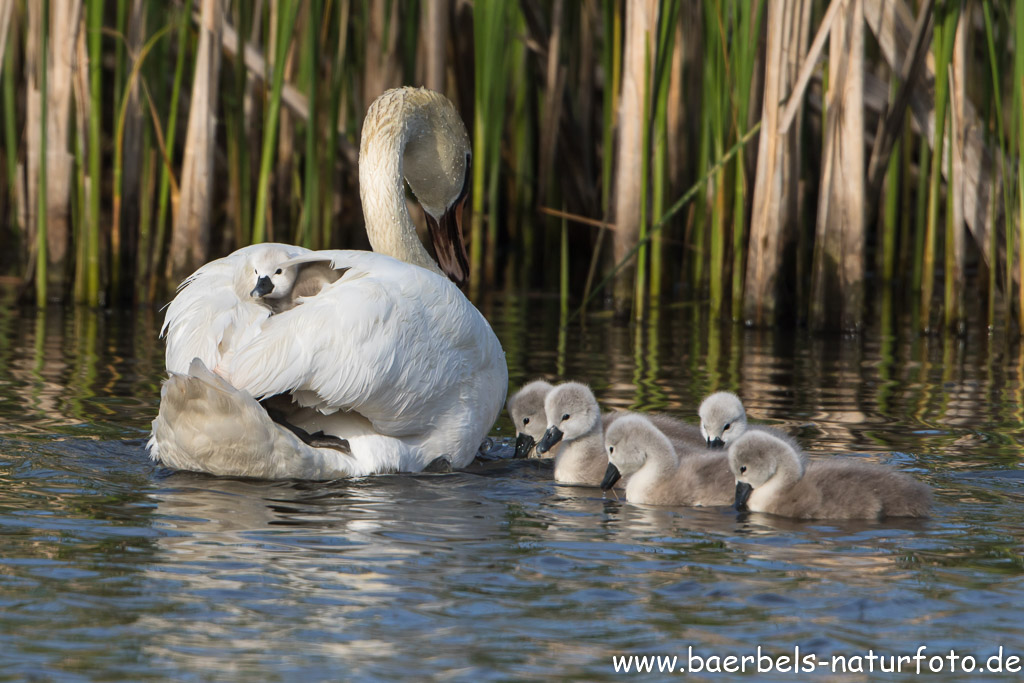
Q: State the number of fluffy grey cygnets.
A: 6